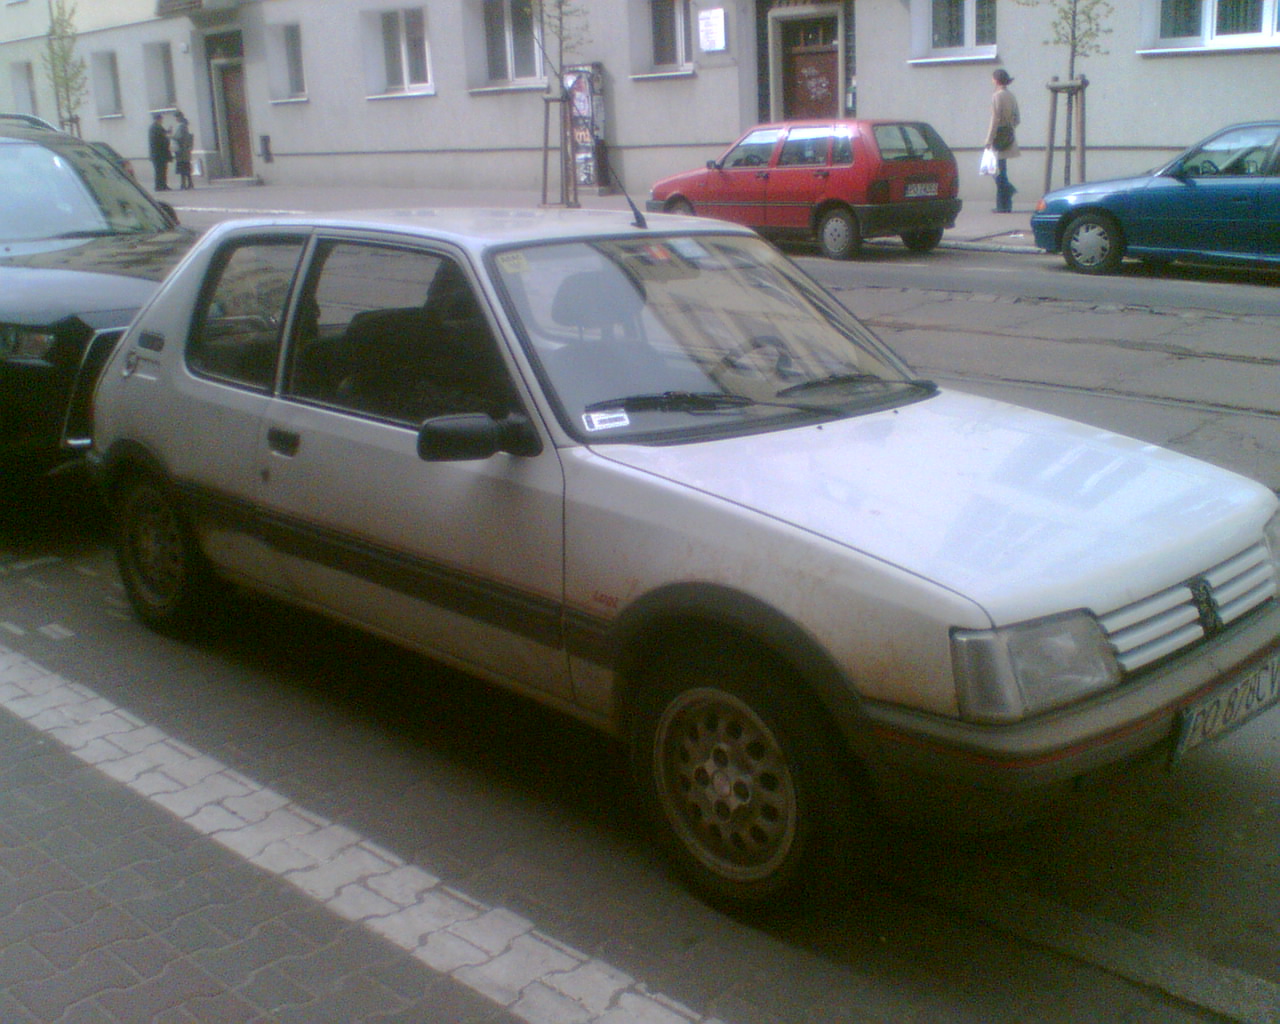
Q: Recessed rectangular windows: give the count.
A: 9